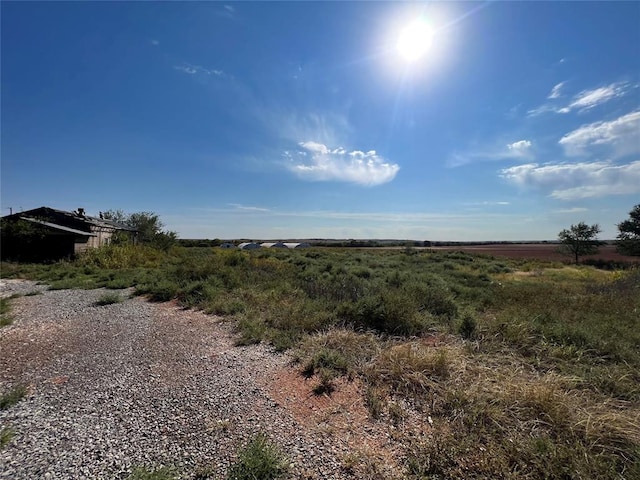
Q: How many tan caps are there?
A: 0